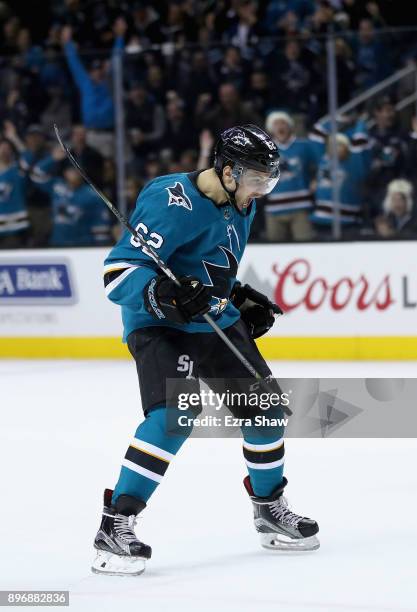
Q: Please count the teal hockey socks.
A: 2